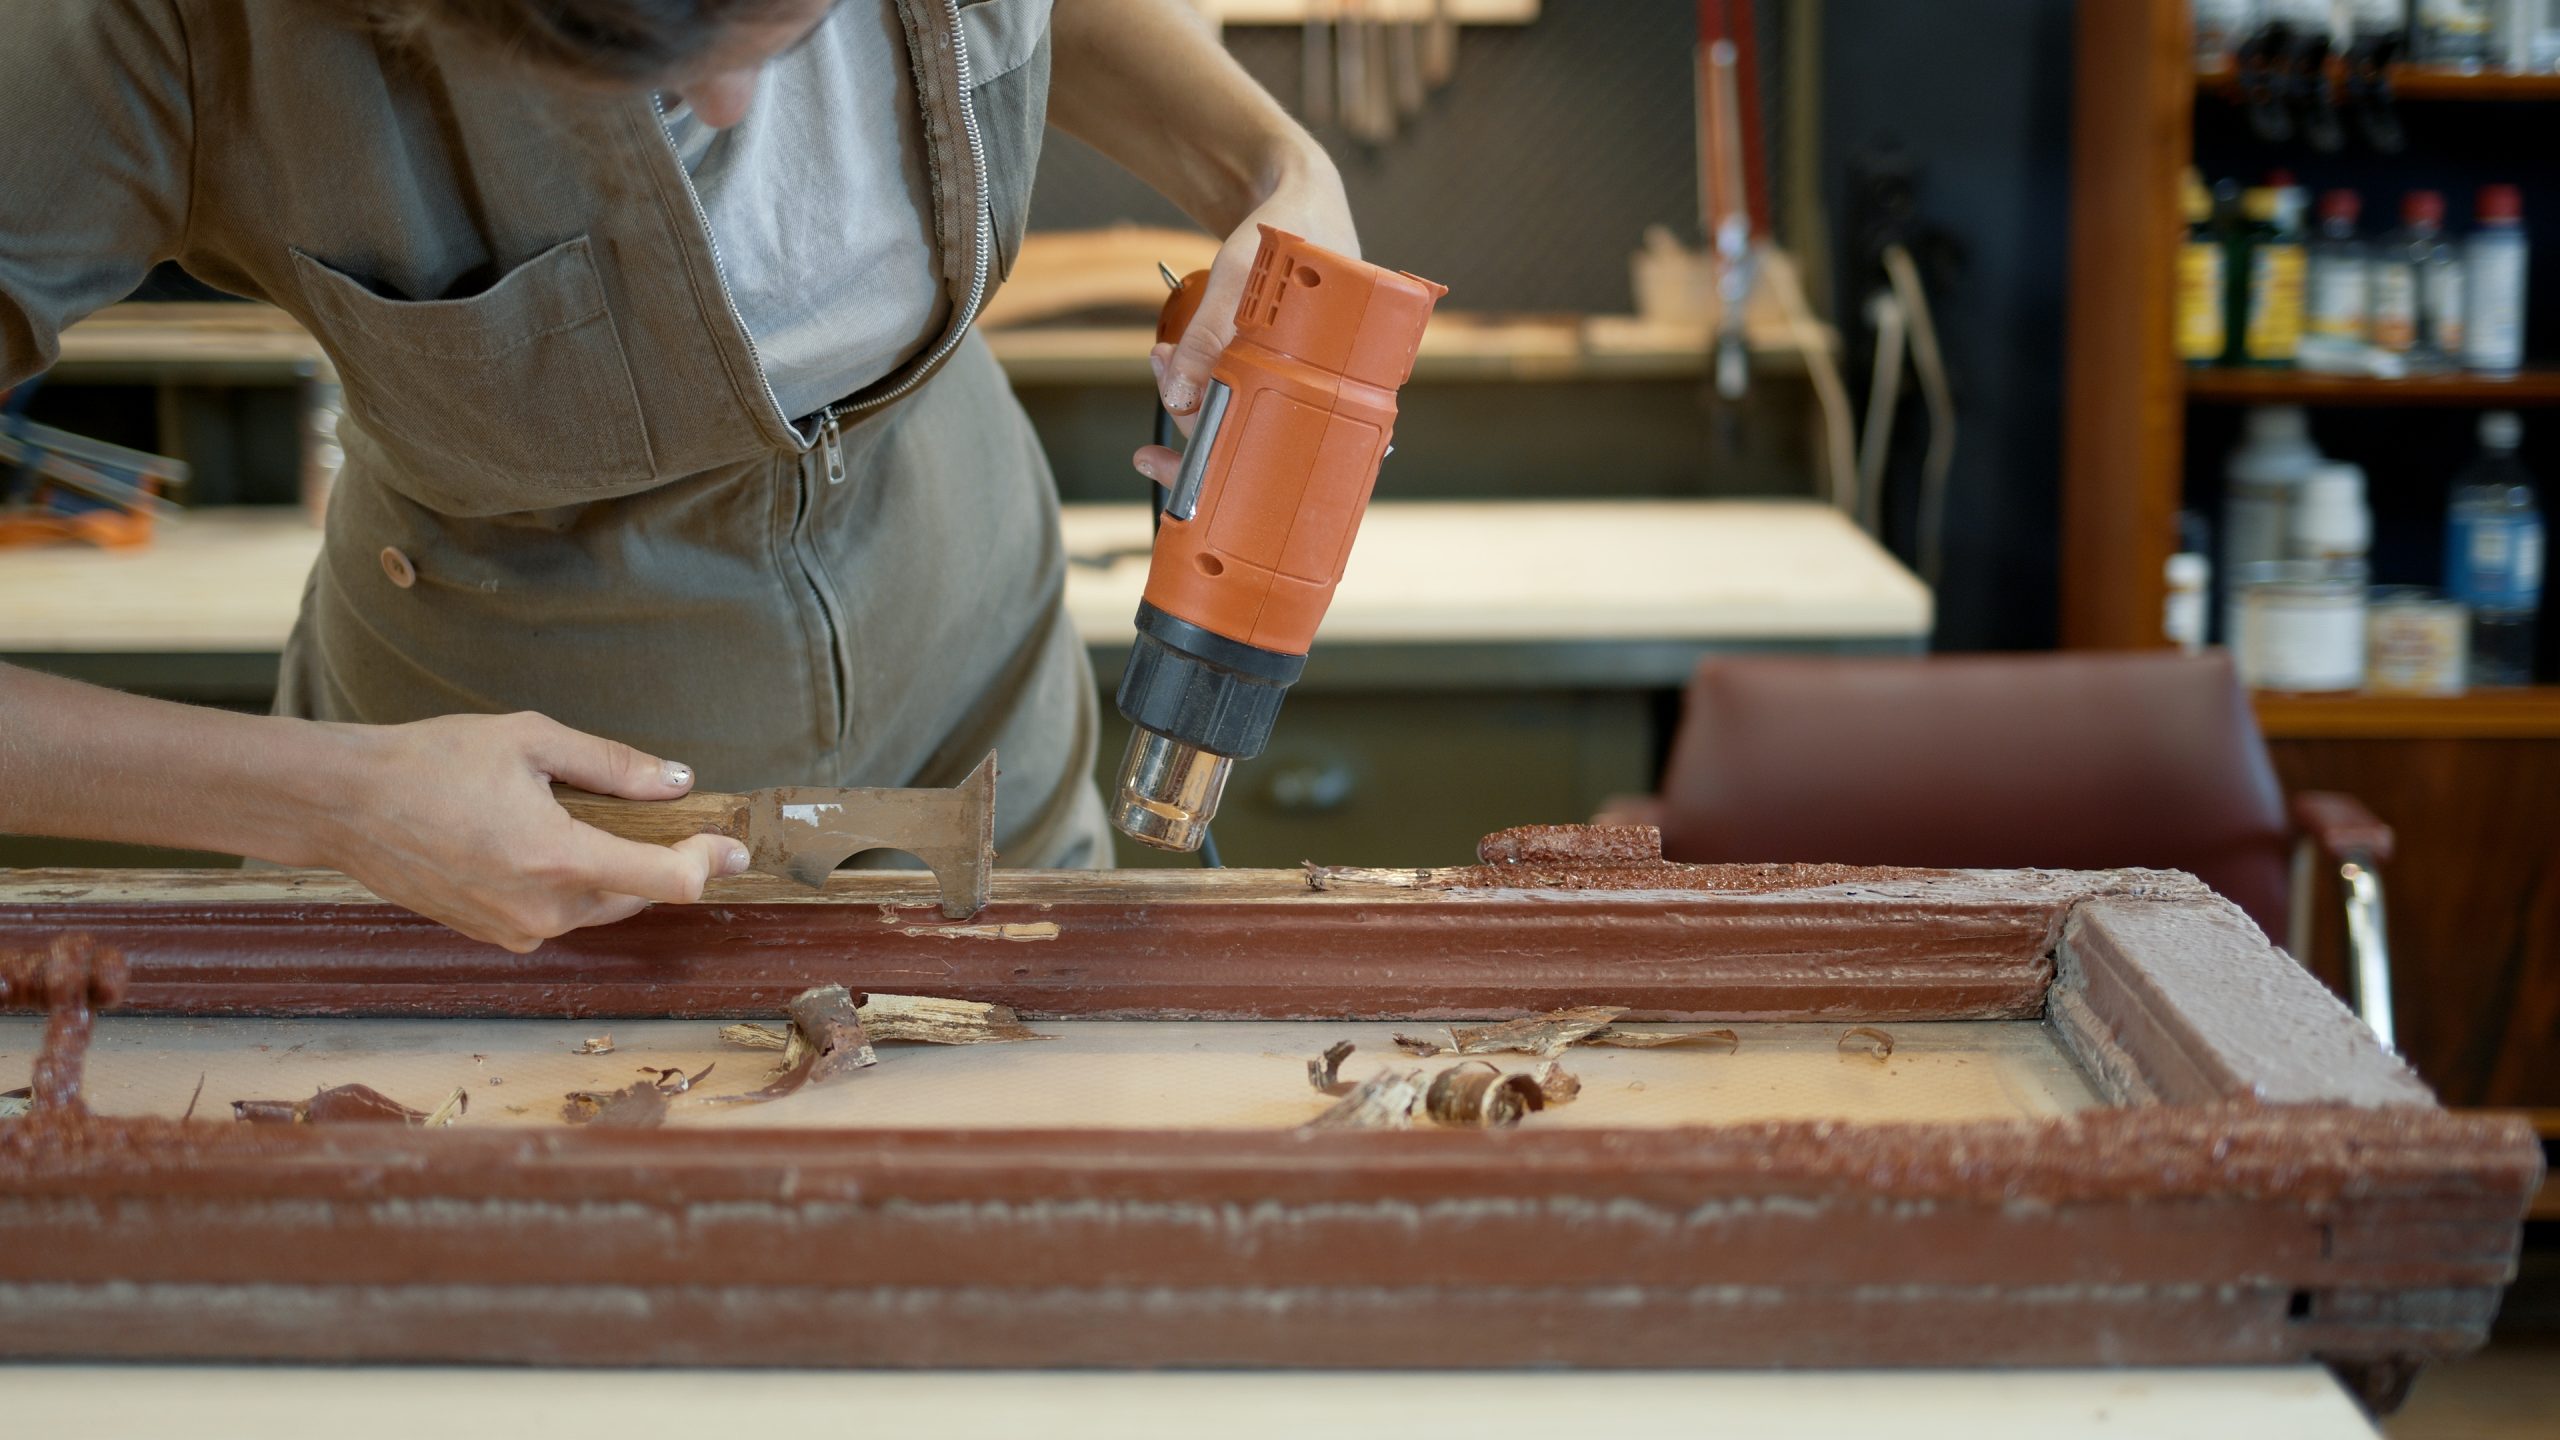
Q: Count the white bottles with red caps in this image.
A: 3